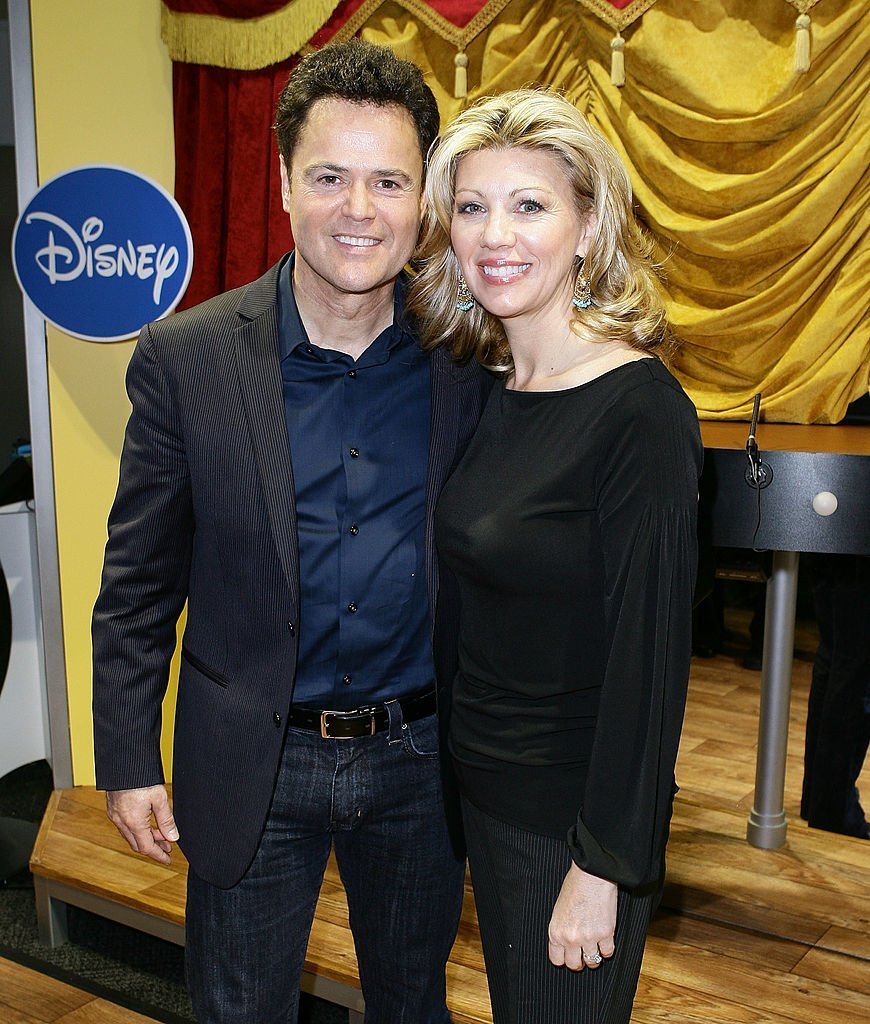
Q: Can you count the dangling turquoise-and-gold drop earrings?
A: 2